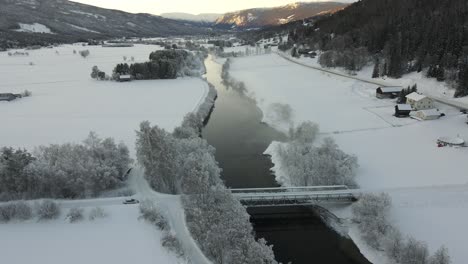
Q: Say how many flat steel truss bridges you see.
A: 1